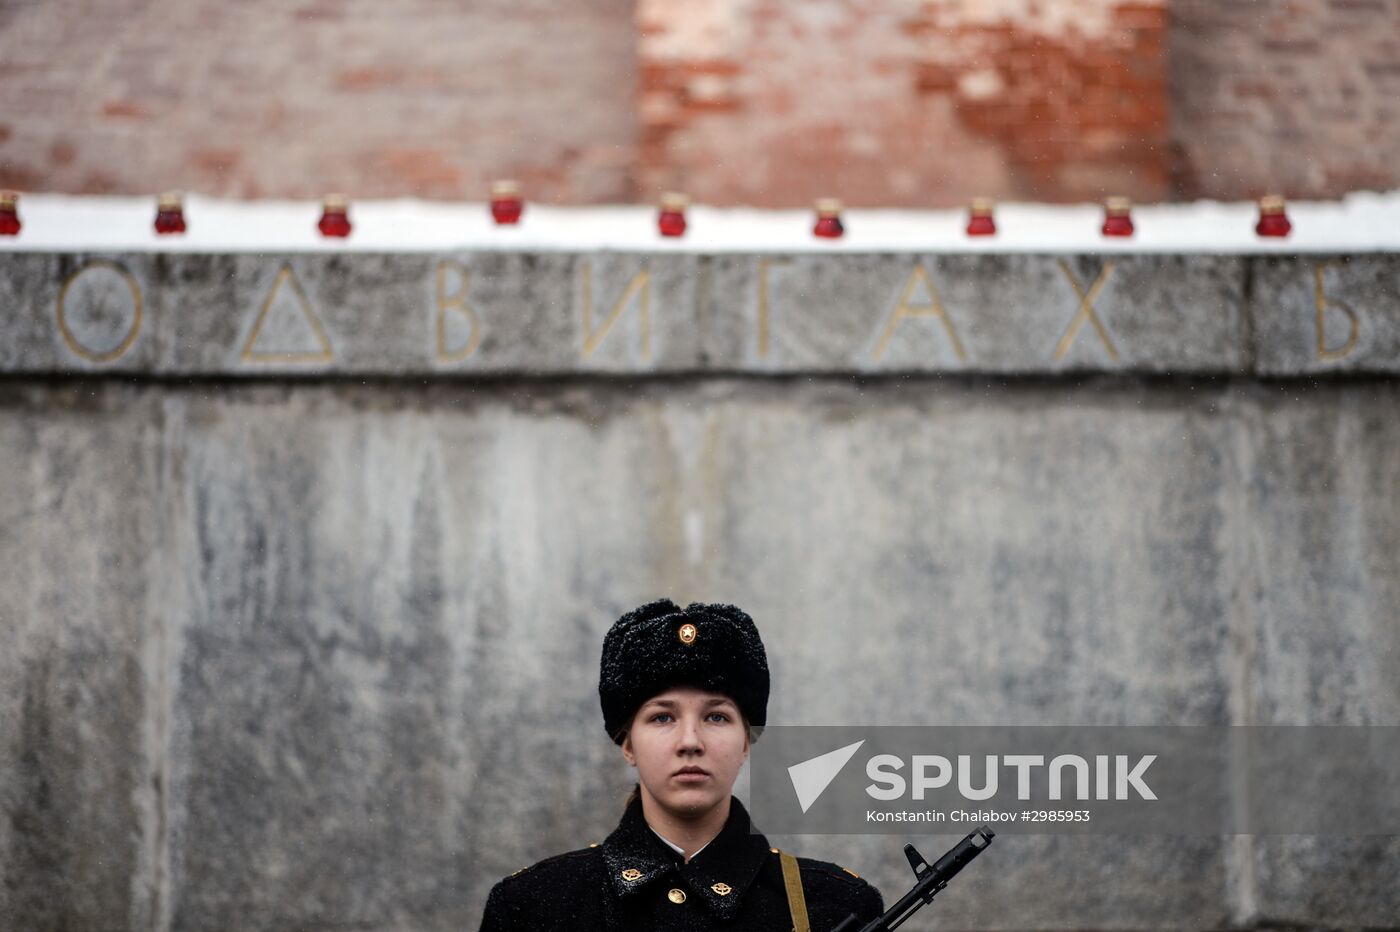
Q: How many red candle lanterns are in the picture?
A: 9